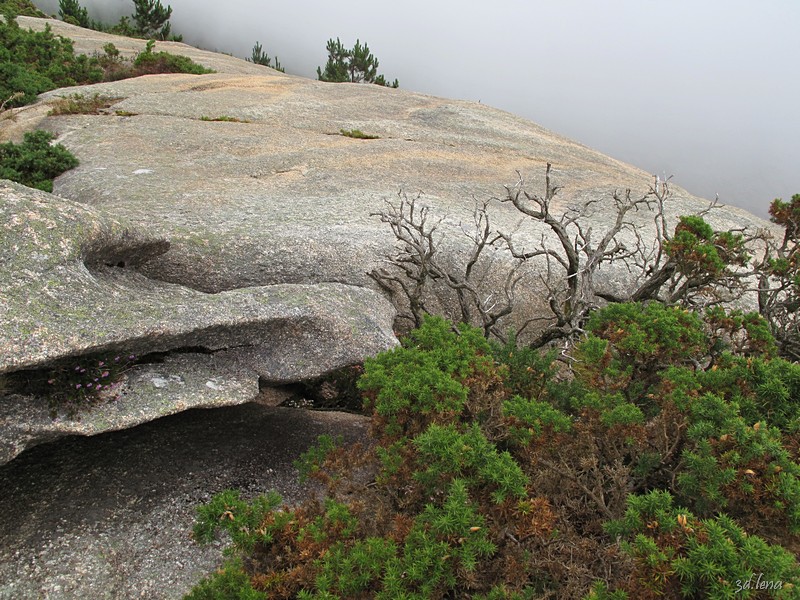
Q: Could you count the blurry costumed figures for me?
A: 0